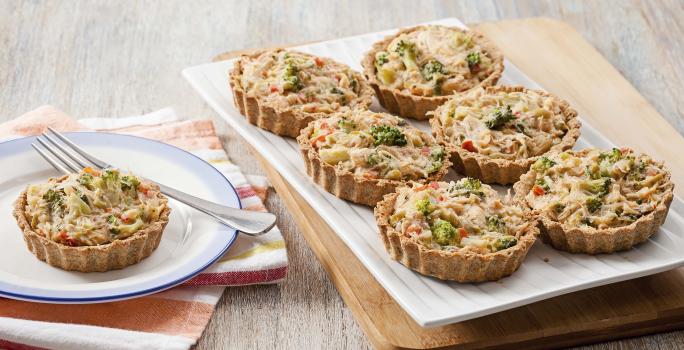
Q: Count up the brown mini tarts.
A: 7